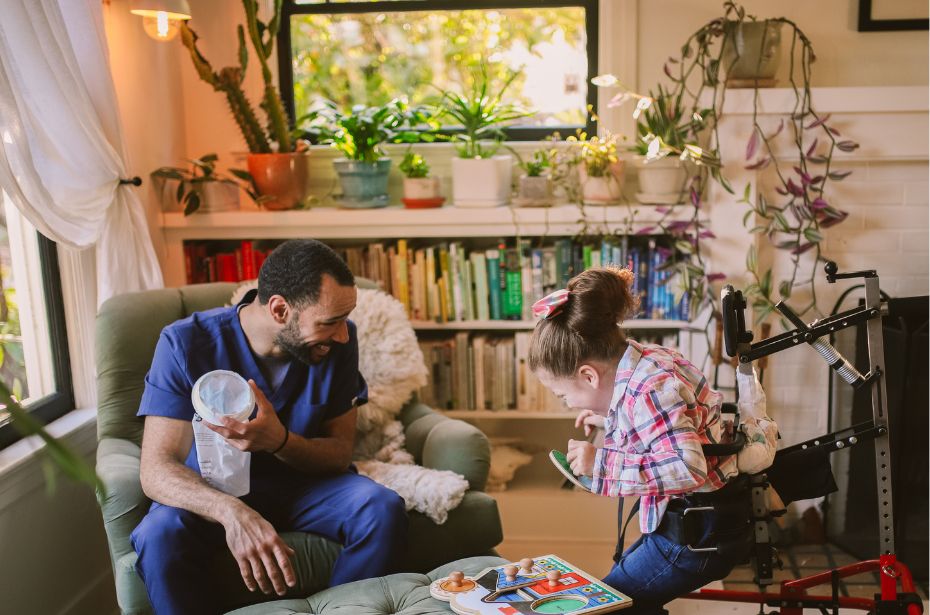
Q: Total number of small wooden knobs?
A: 4